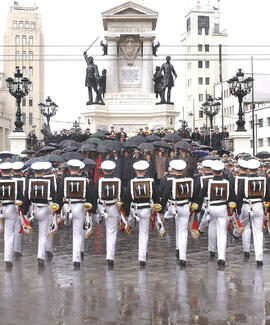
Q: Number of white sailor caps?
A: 12